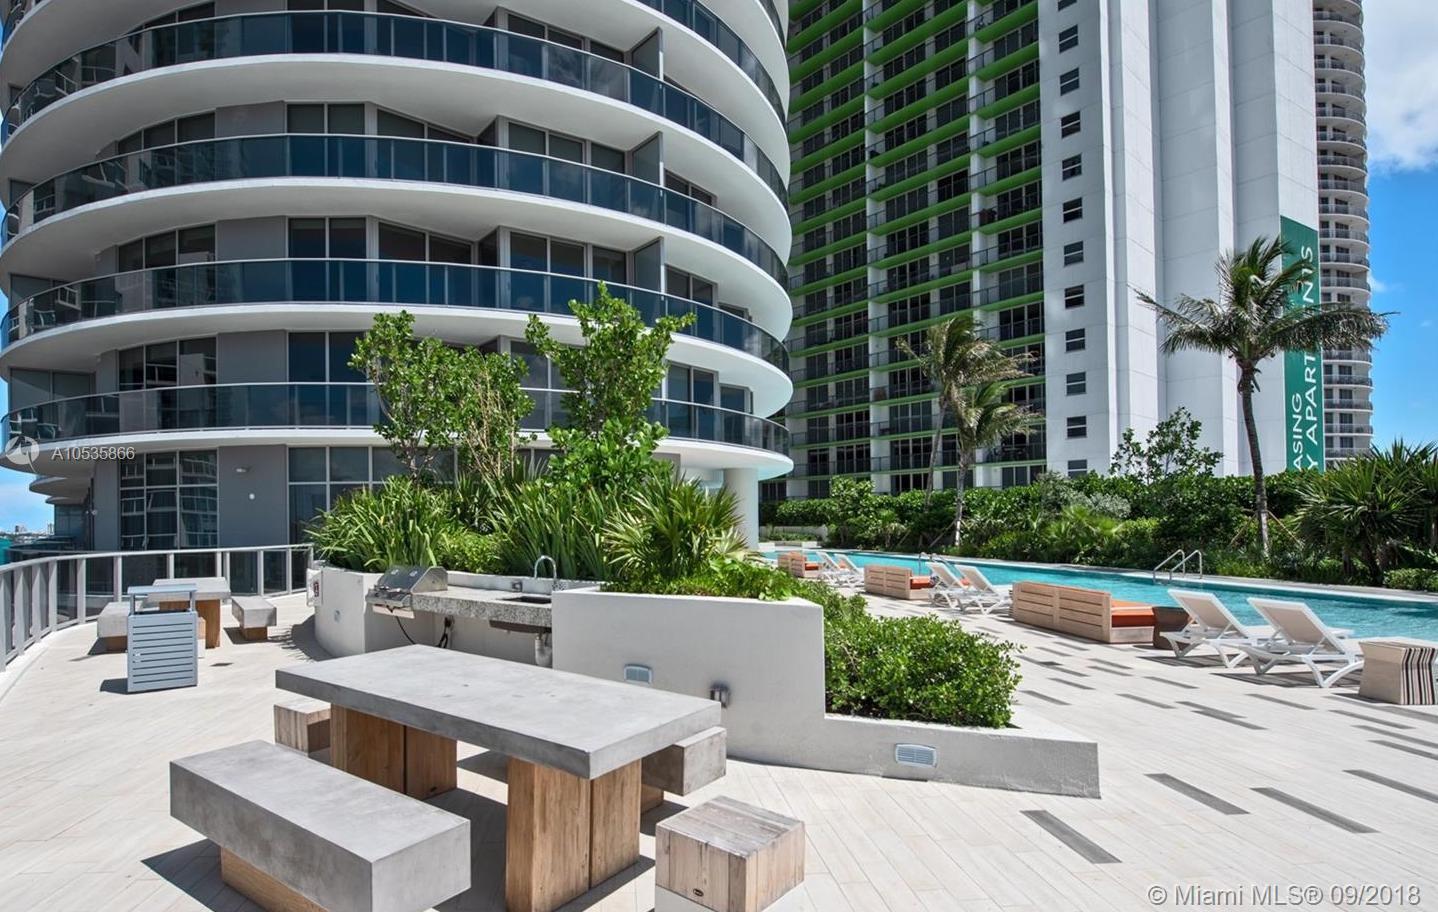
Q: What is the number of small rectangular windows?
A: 12